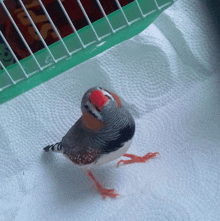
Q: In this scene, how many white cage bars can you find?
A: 11